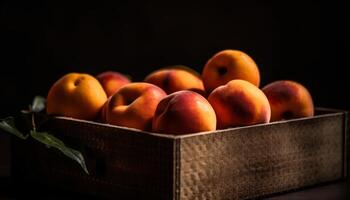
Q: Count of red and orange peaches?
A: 8